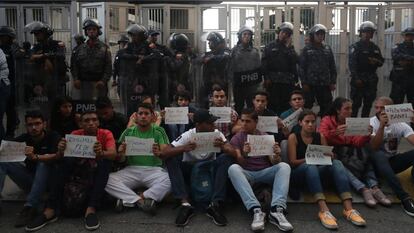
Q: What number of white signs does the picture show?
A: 12